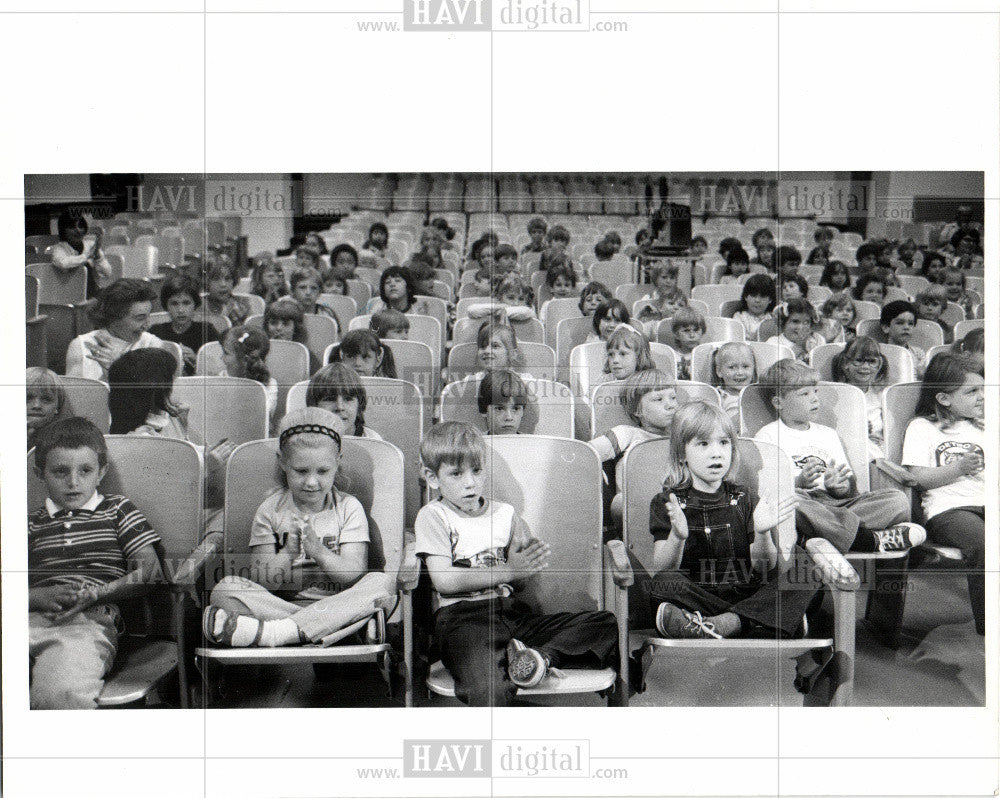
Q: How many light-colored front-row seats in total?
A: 4